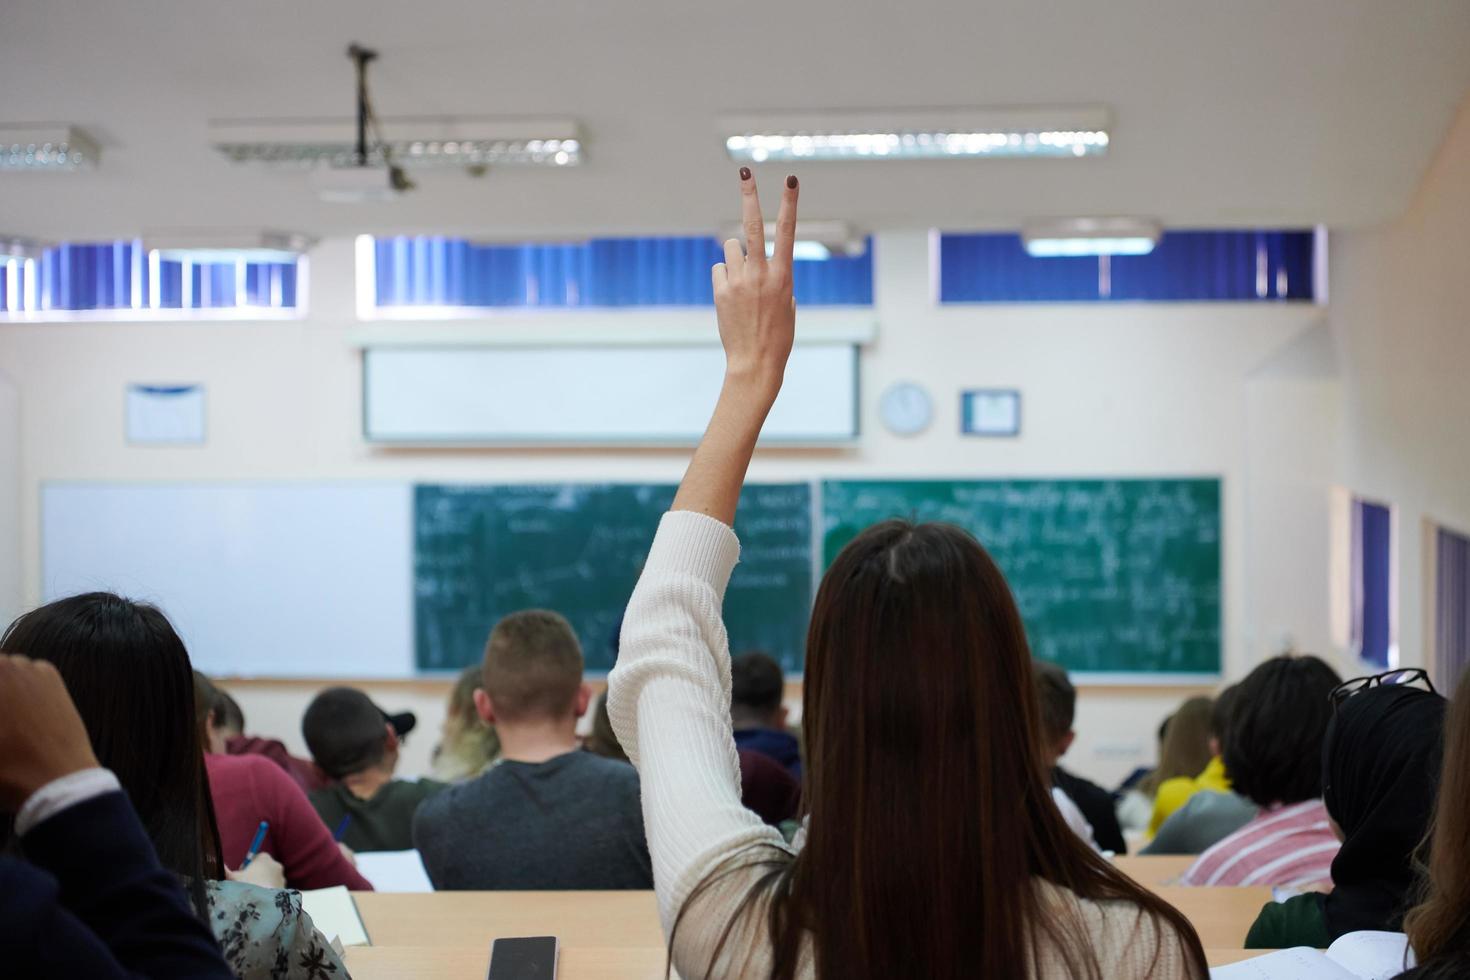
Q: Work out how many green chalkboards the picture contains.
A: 2